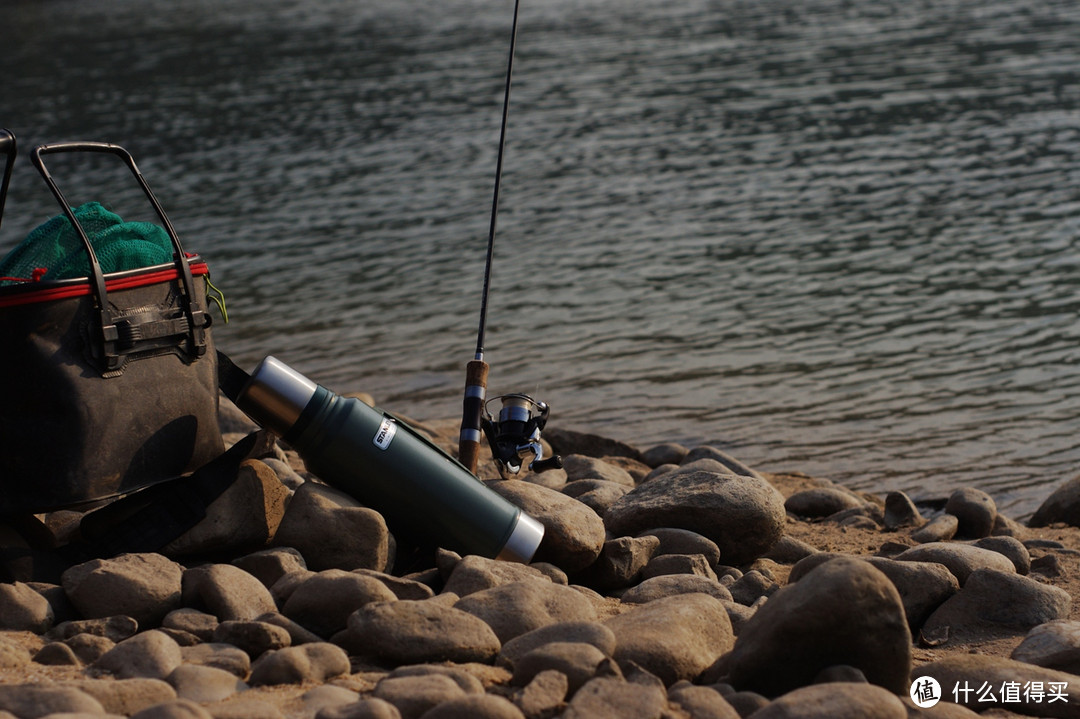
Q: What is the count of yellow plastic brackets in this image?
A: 0